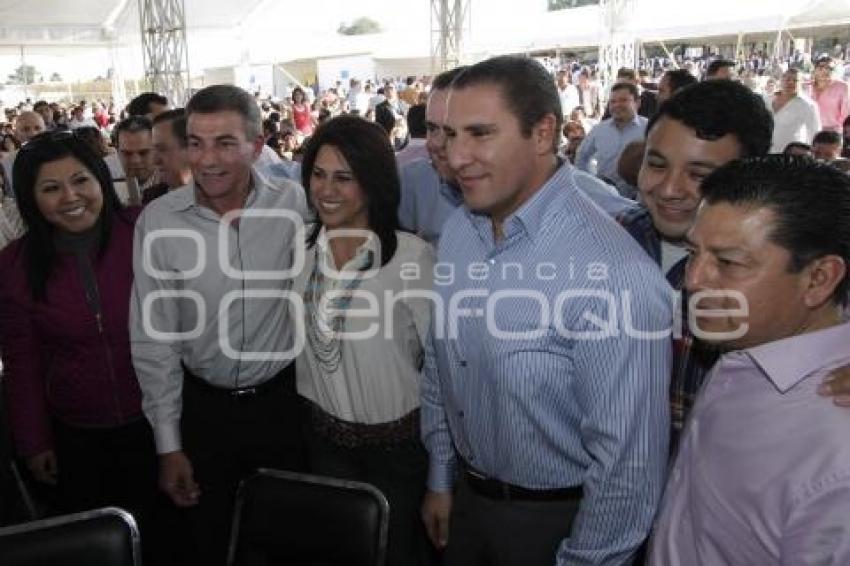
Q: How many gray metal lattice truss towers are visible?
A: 3